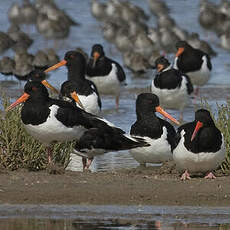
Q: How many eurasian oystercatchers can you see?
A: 9